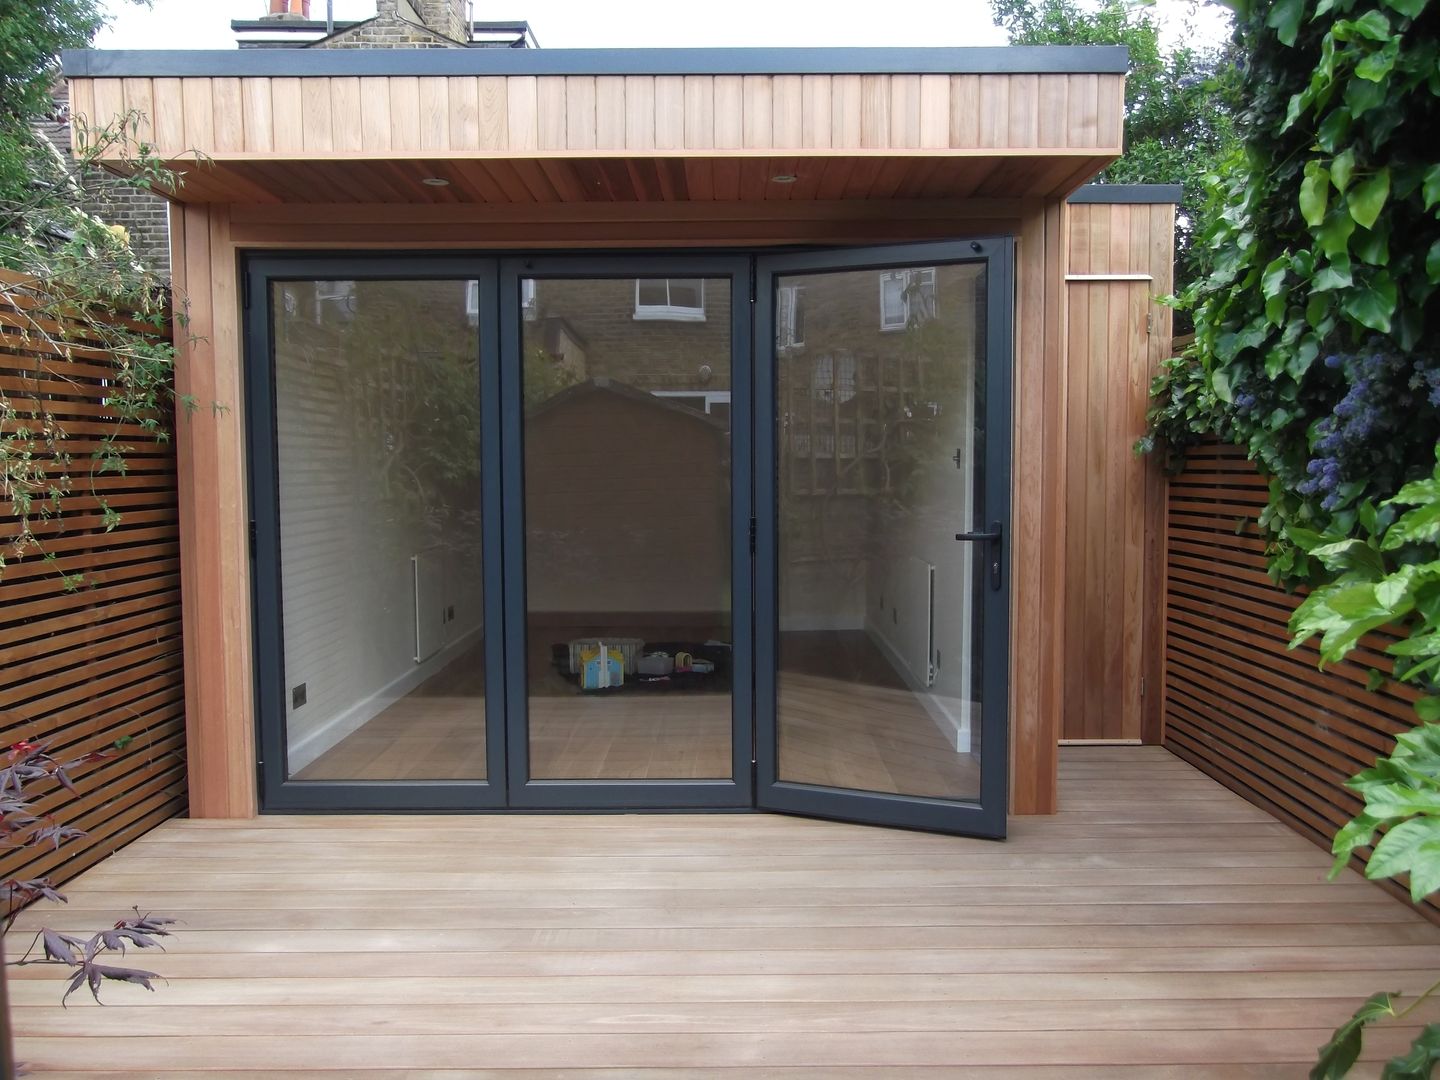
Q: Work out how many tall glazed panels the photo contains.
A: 3